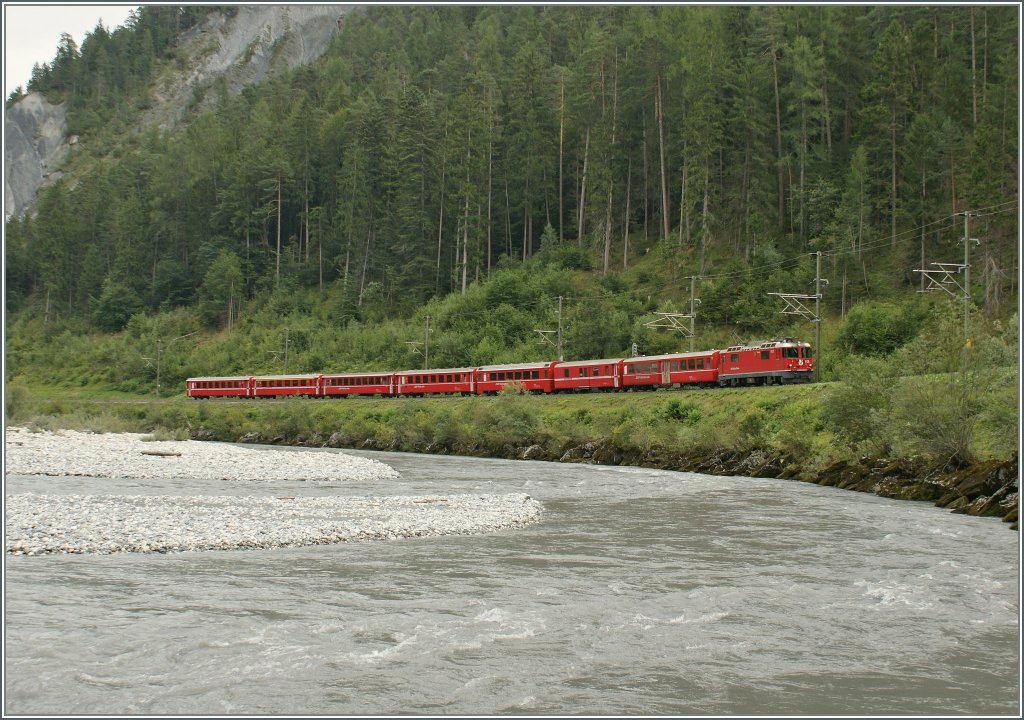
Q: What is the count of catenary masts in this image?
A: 7